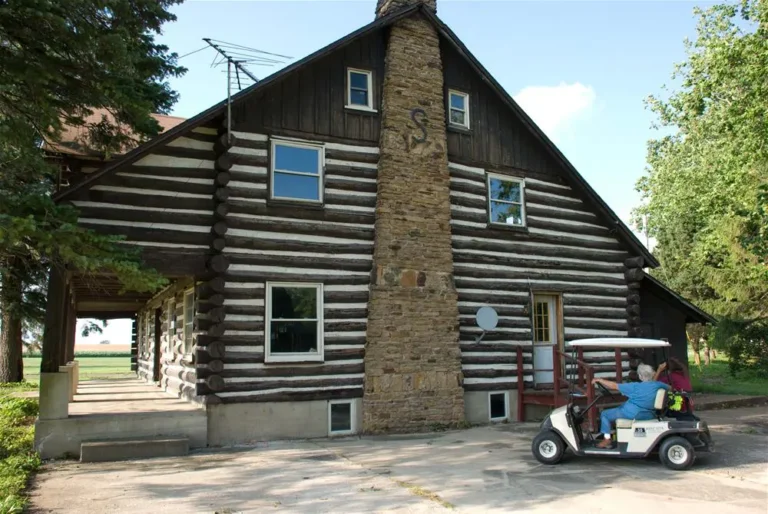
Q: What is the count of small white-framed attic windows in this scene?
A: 2